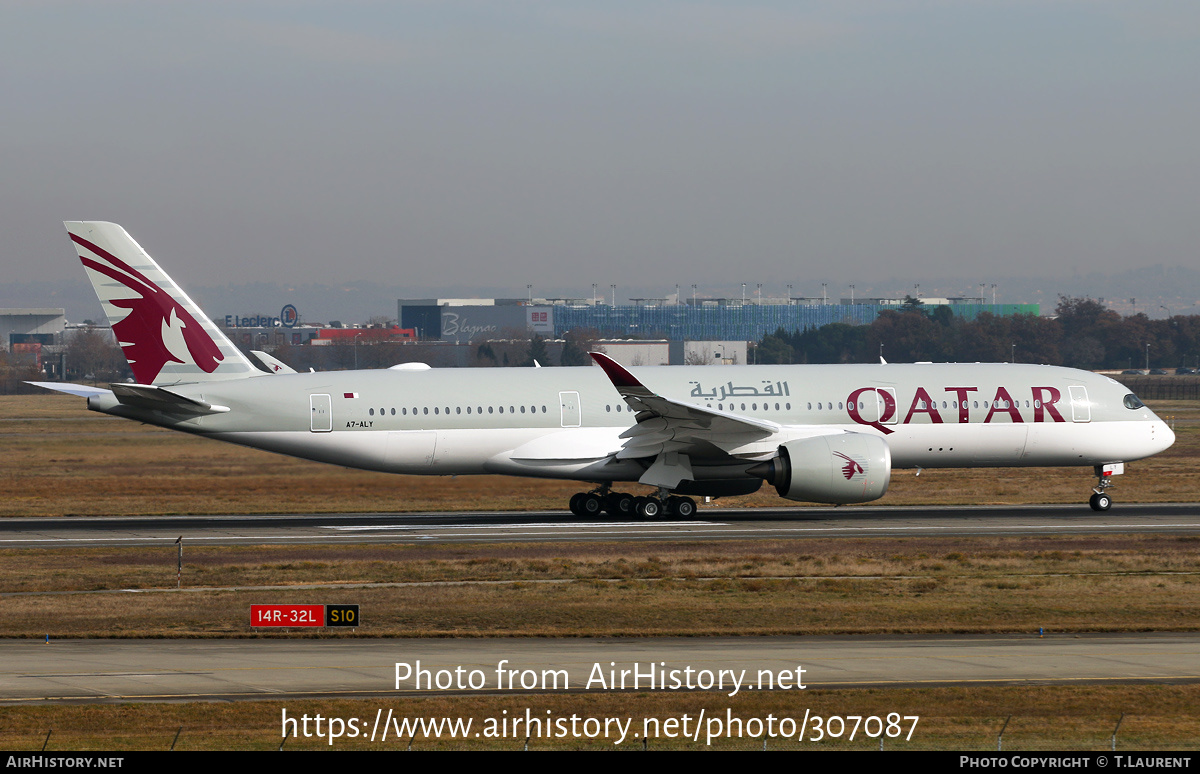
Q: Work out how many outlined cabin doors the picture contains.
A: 4